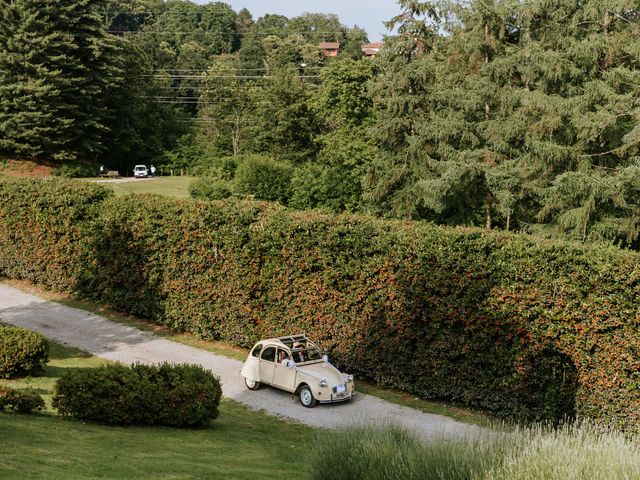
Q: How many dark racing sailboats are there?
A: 0